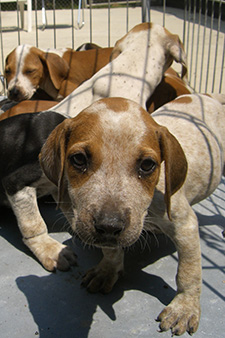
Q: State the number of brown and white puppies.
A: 3